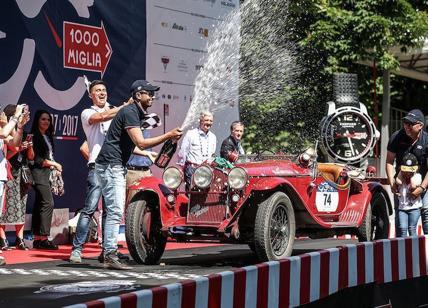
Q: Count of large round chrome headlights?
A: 3